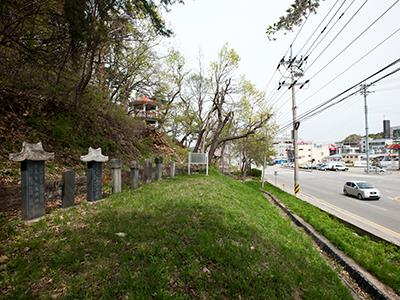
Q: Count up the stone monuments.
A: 8